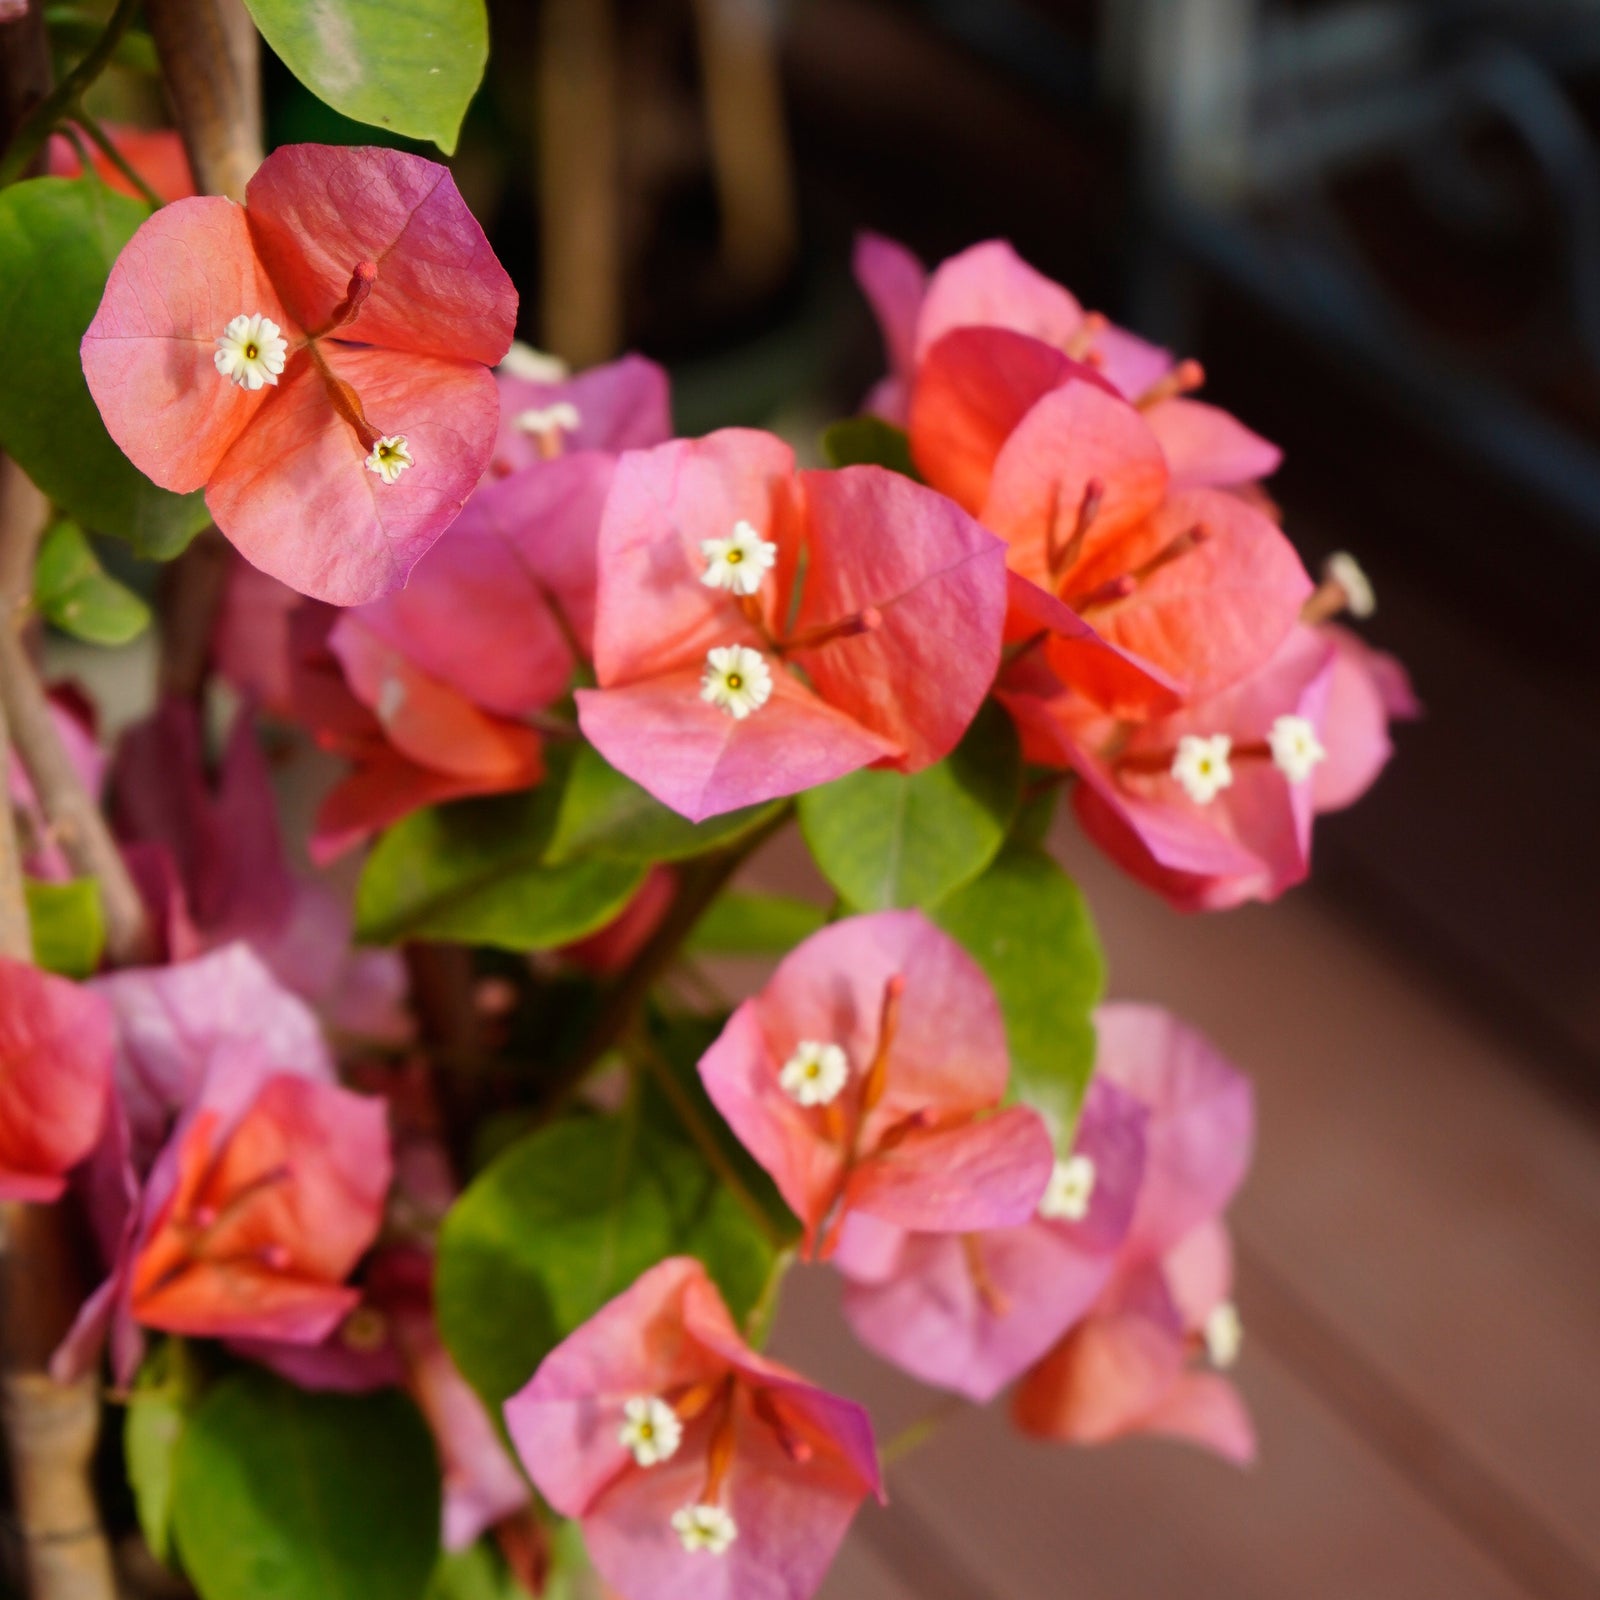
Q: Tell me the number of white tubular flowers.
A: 14